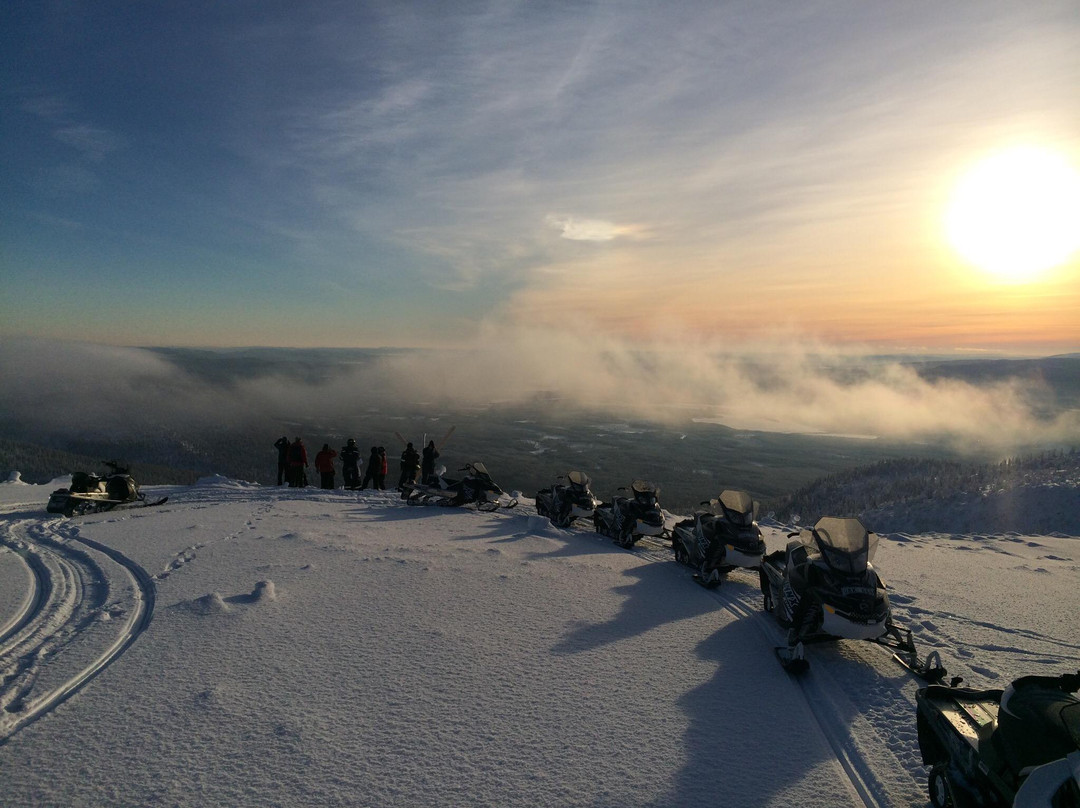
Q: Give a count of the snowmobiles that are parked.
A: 7